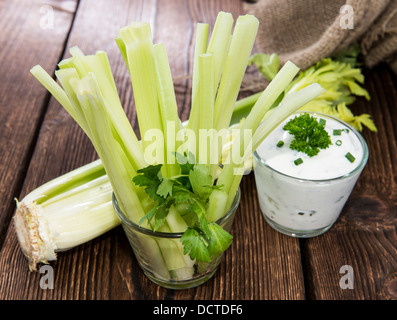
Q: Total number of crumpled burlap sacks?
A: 1